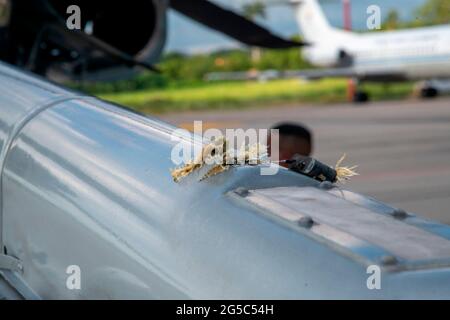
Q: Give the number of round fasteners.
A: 5